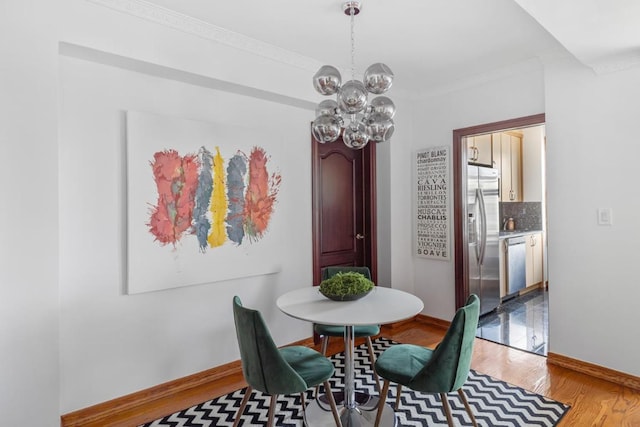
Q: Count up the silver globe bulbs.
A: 8